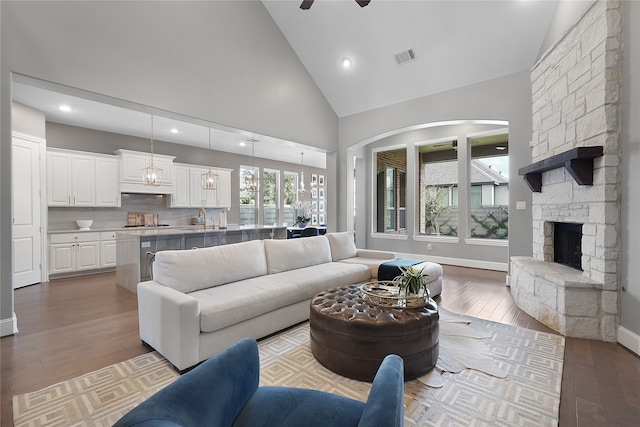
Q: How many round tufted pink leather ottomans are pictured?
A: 0